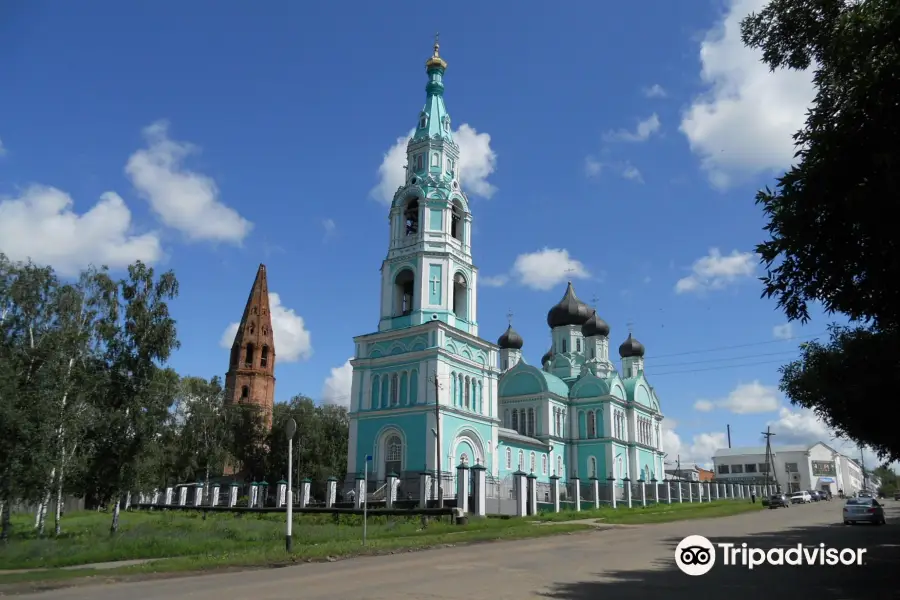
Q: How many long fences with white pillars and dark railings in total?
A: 1